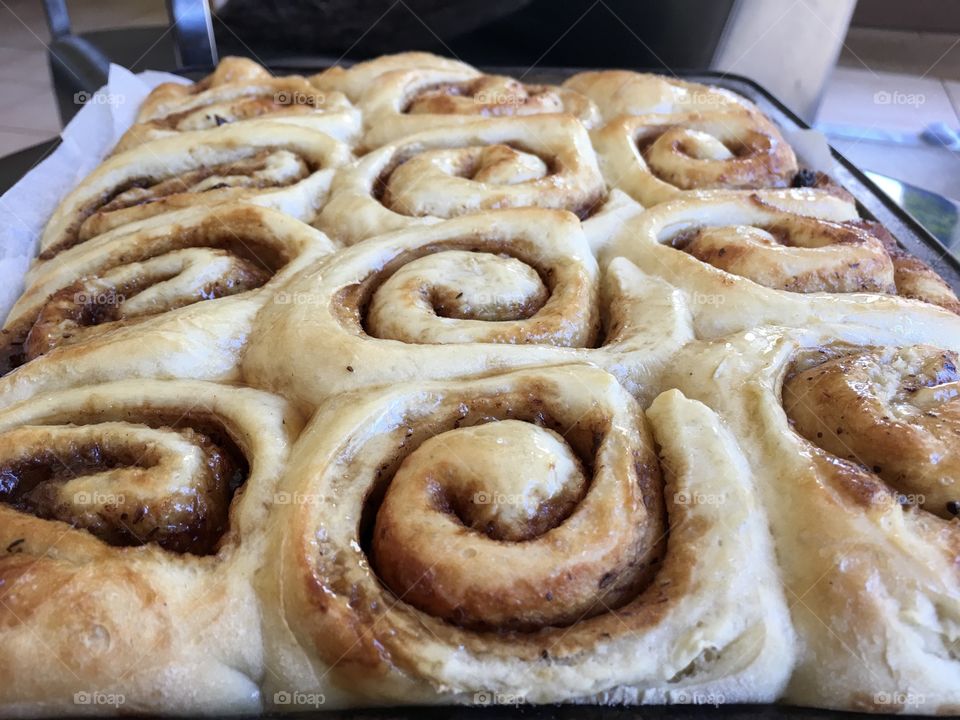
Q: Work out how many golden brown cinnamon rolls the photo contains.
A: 12